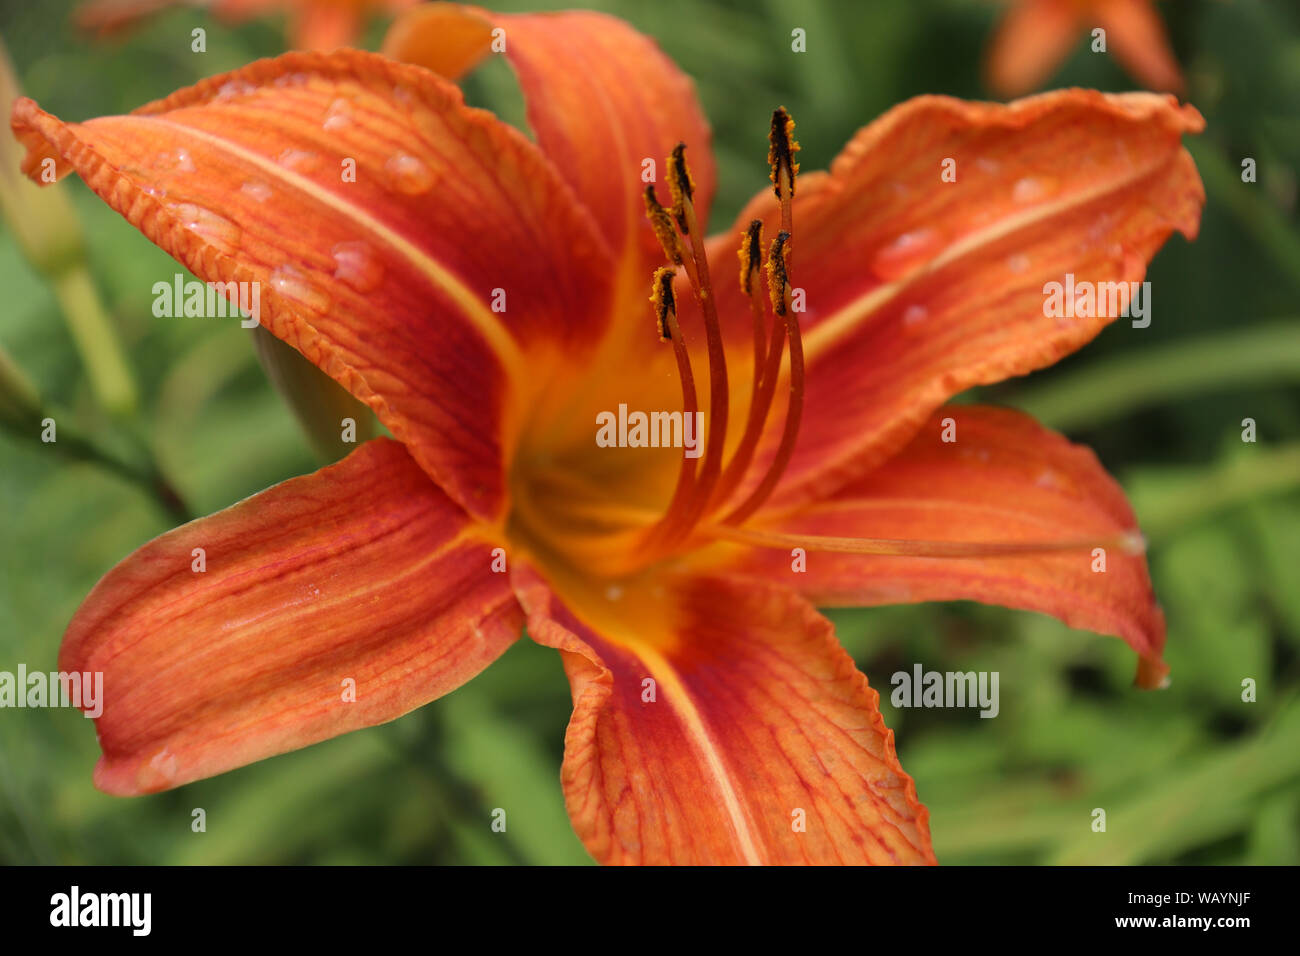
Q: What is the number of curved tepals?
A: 6